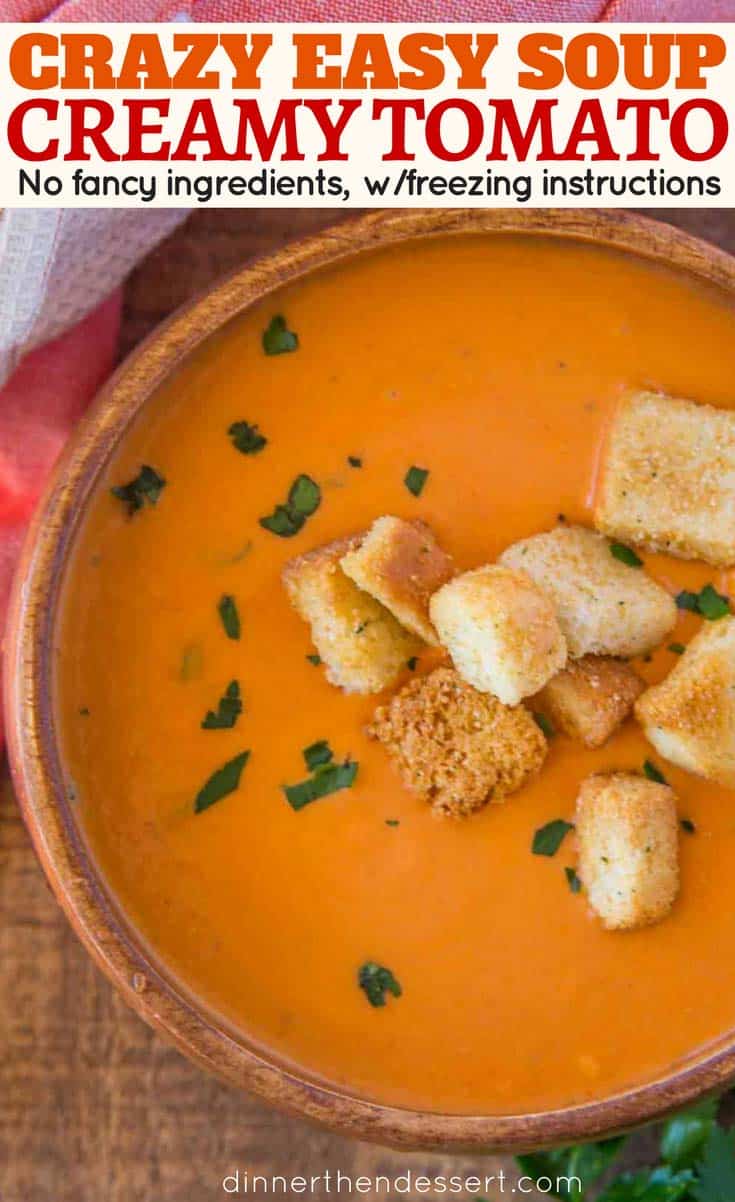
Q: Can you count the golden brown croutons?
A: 9